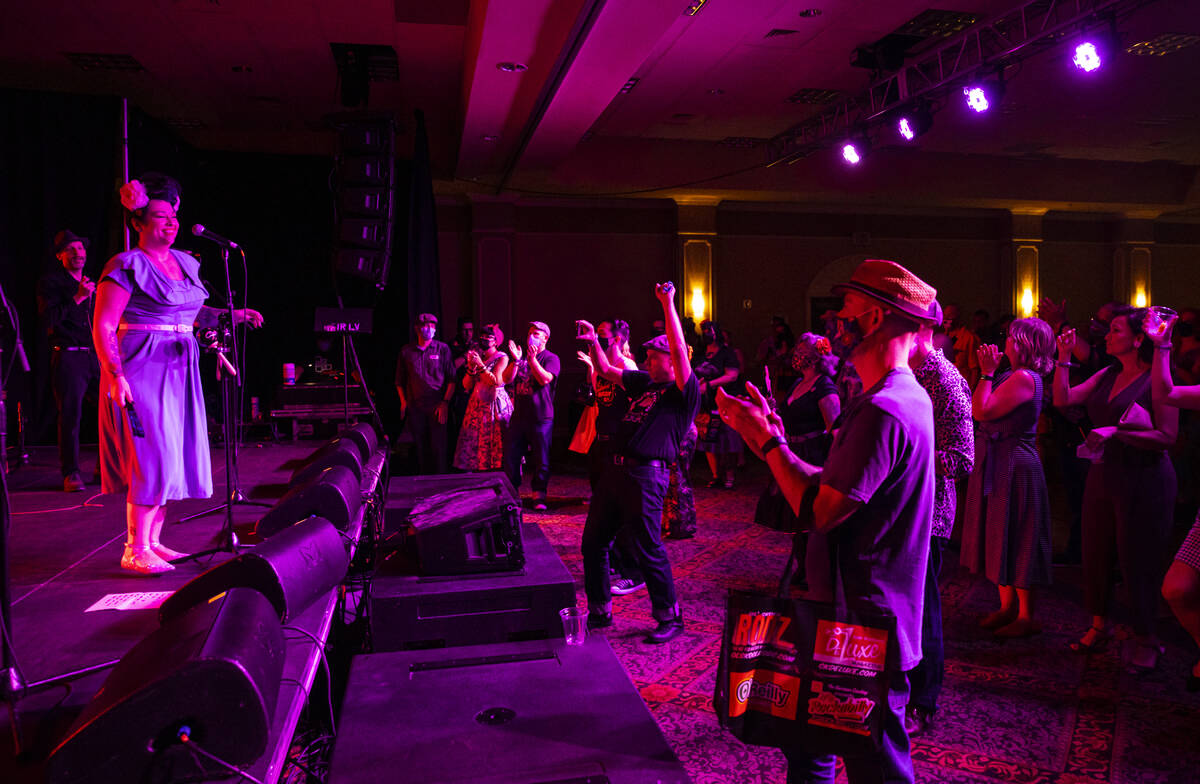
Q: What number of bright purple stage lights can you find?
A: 4